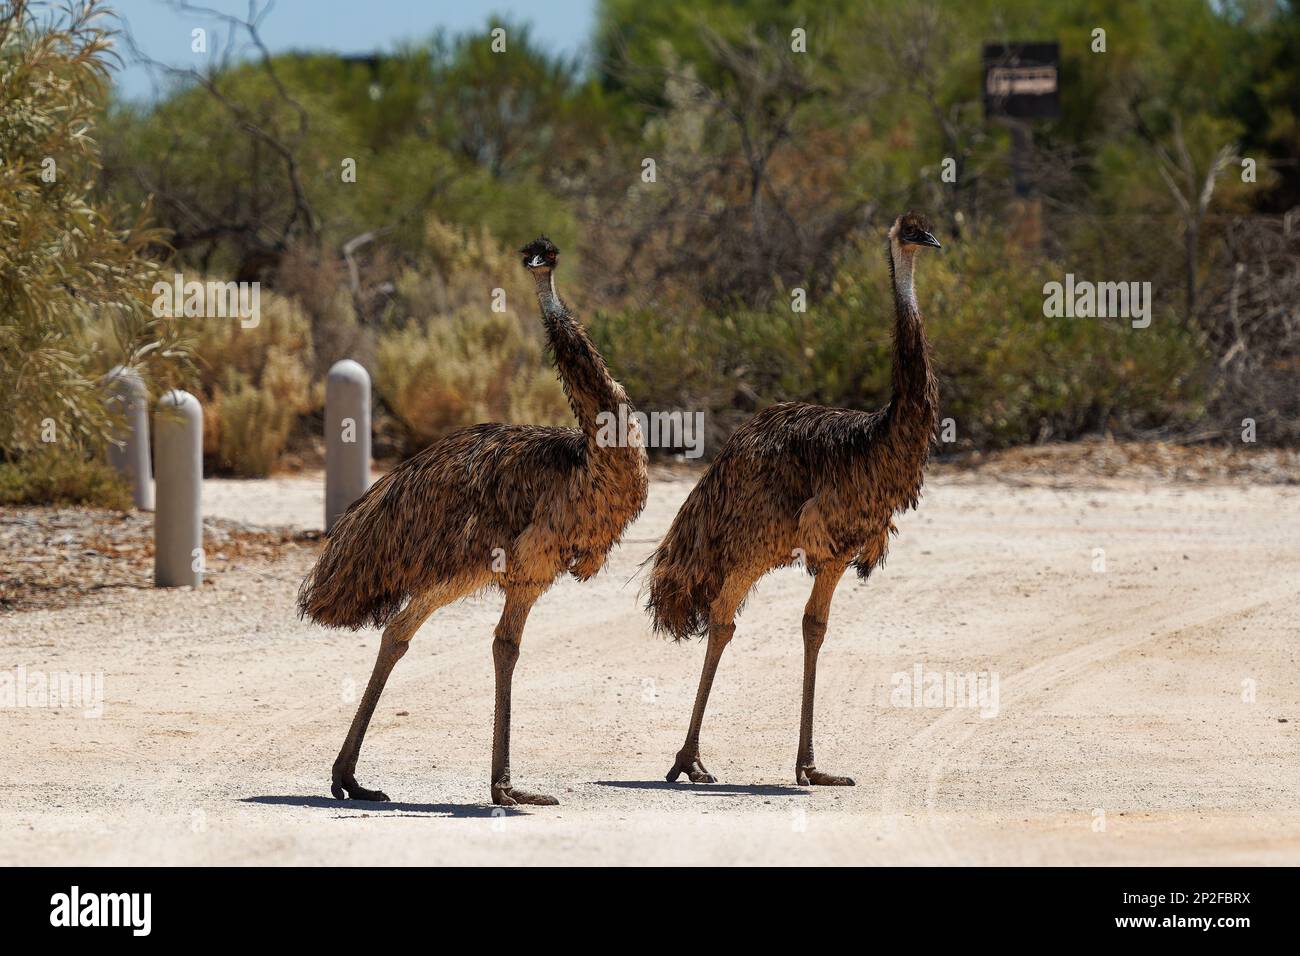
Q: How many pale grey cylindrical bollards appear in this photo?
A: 3